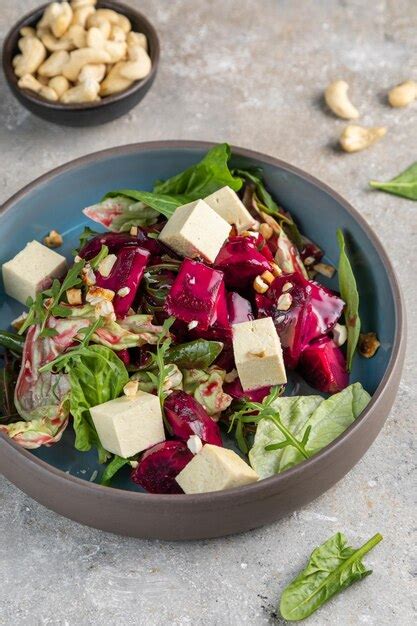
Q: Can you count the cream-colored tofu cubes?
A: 6